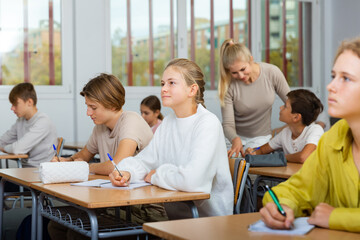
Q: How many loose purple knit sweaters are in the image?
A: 0